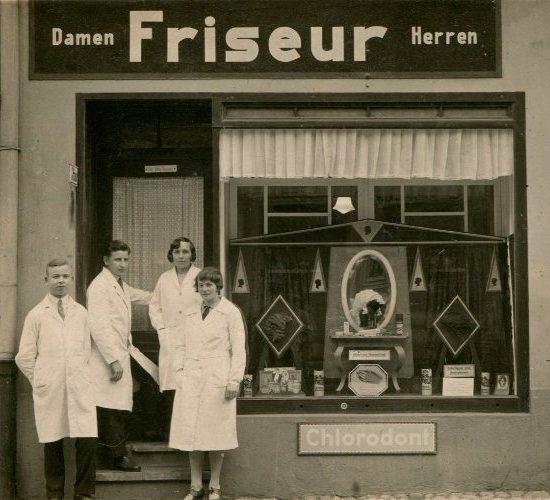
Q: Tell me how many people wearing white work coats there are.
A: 4